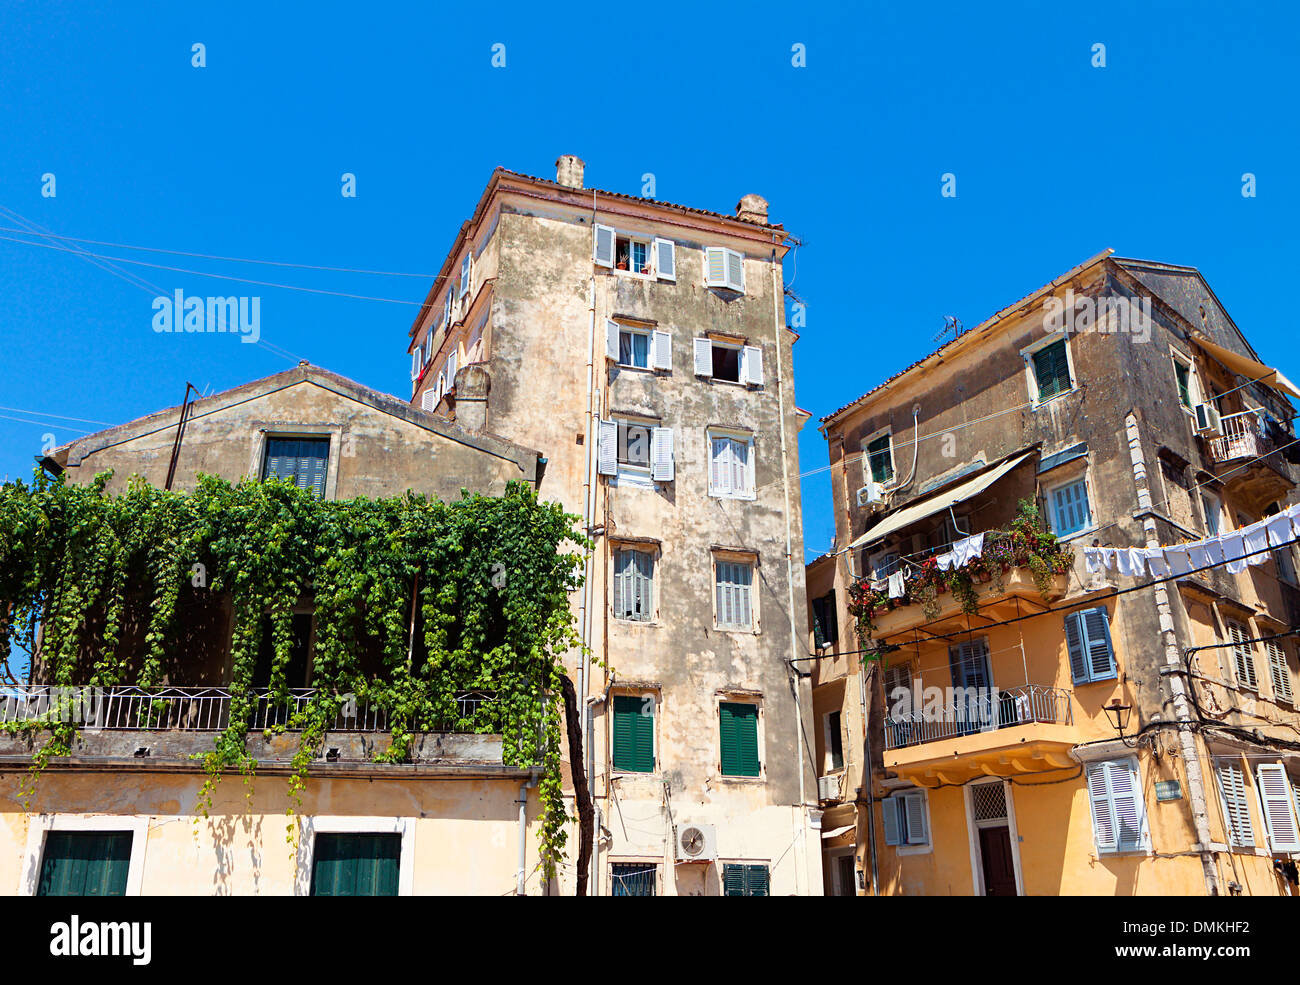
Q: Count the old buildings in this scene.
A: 3